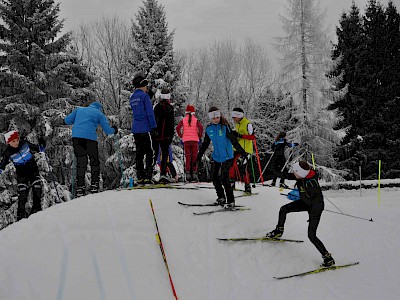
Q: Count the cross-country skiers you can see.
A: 9